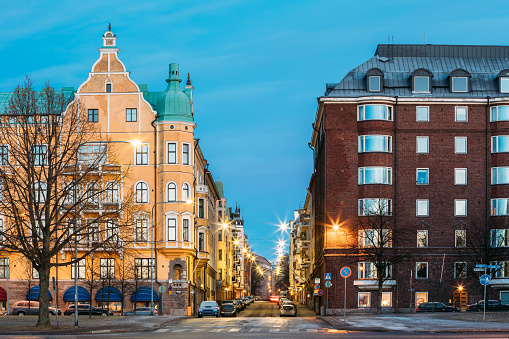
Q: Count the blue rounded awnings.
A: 4